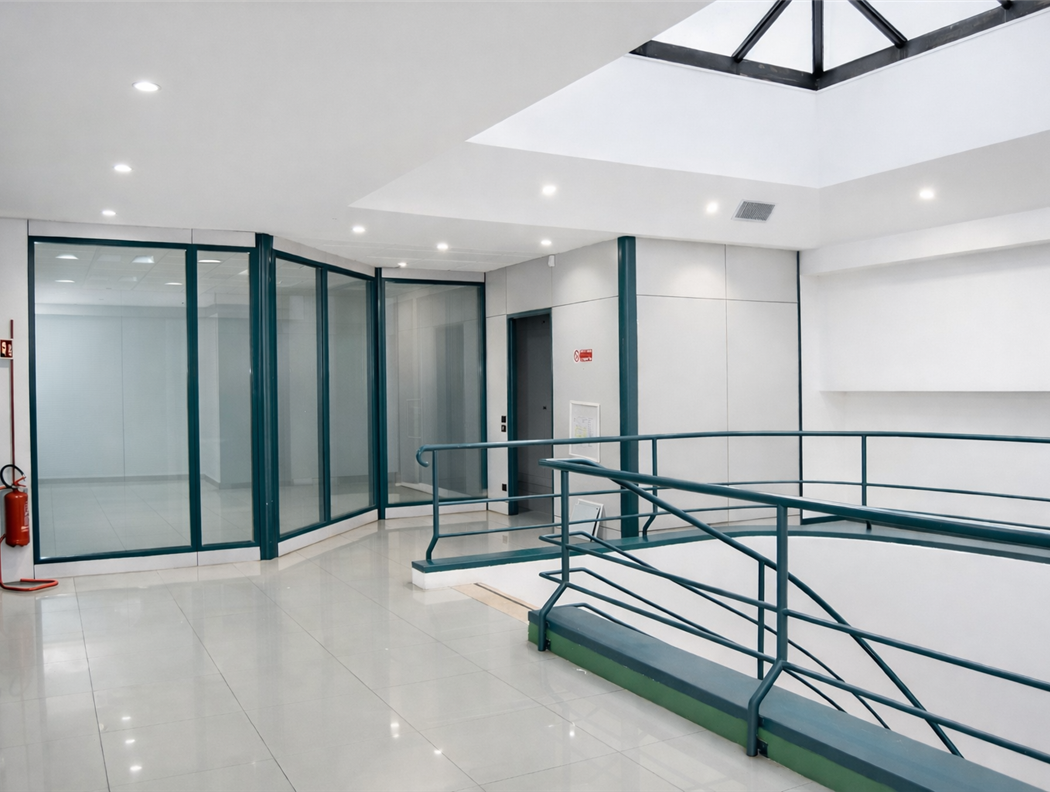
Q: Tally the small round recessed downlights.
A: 10